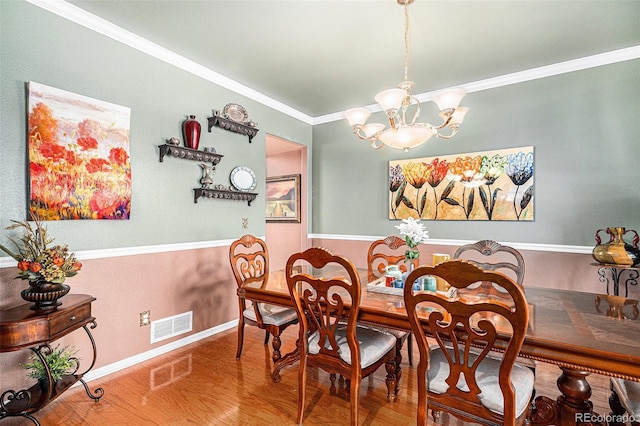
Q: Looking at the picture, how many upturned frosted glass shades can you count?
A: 5